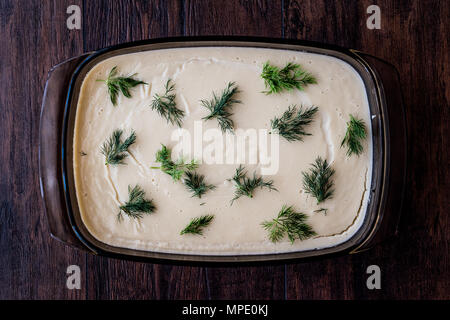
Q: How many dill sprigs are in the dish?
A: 14